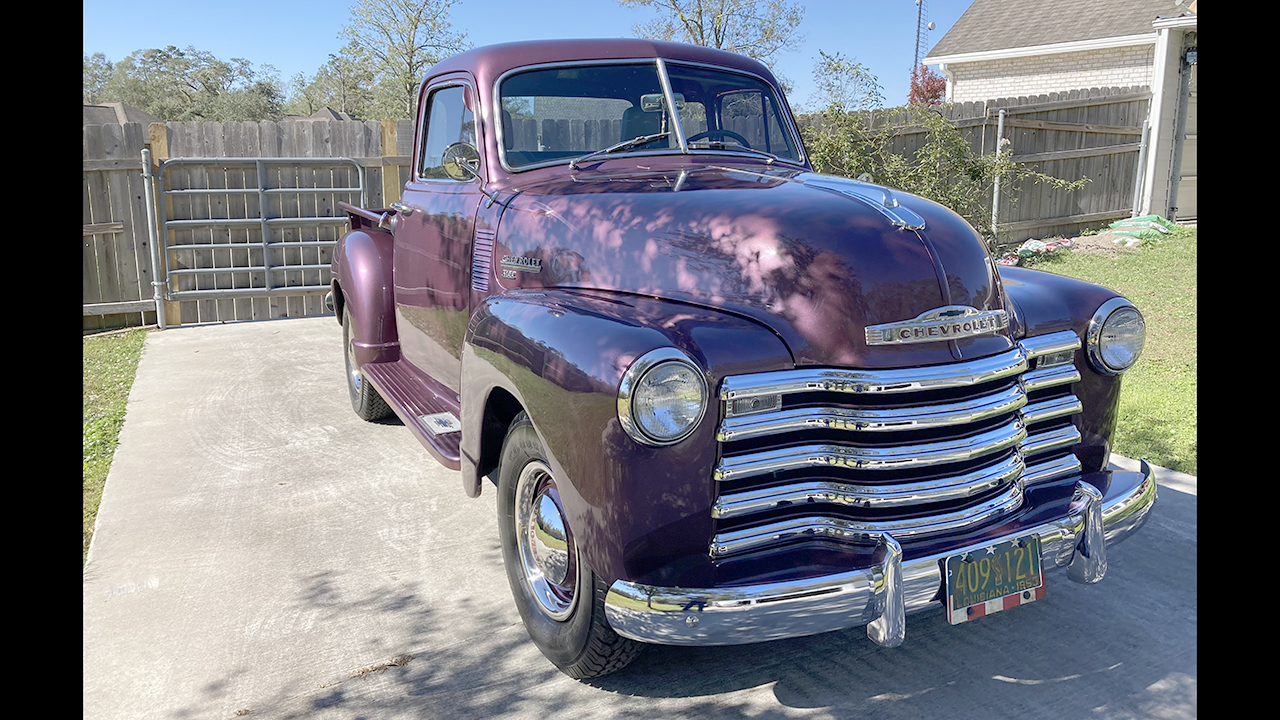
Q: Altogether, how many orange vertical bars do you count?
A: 2